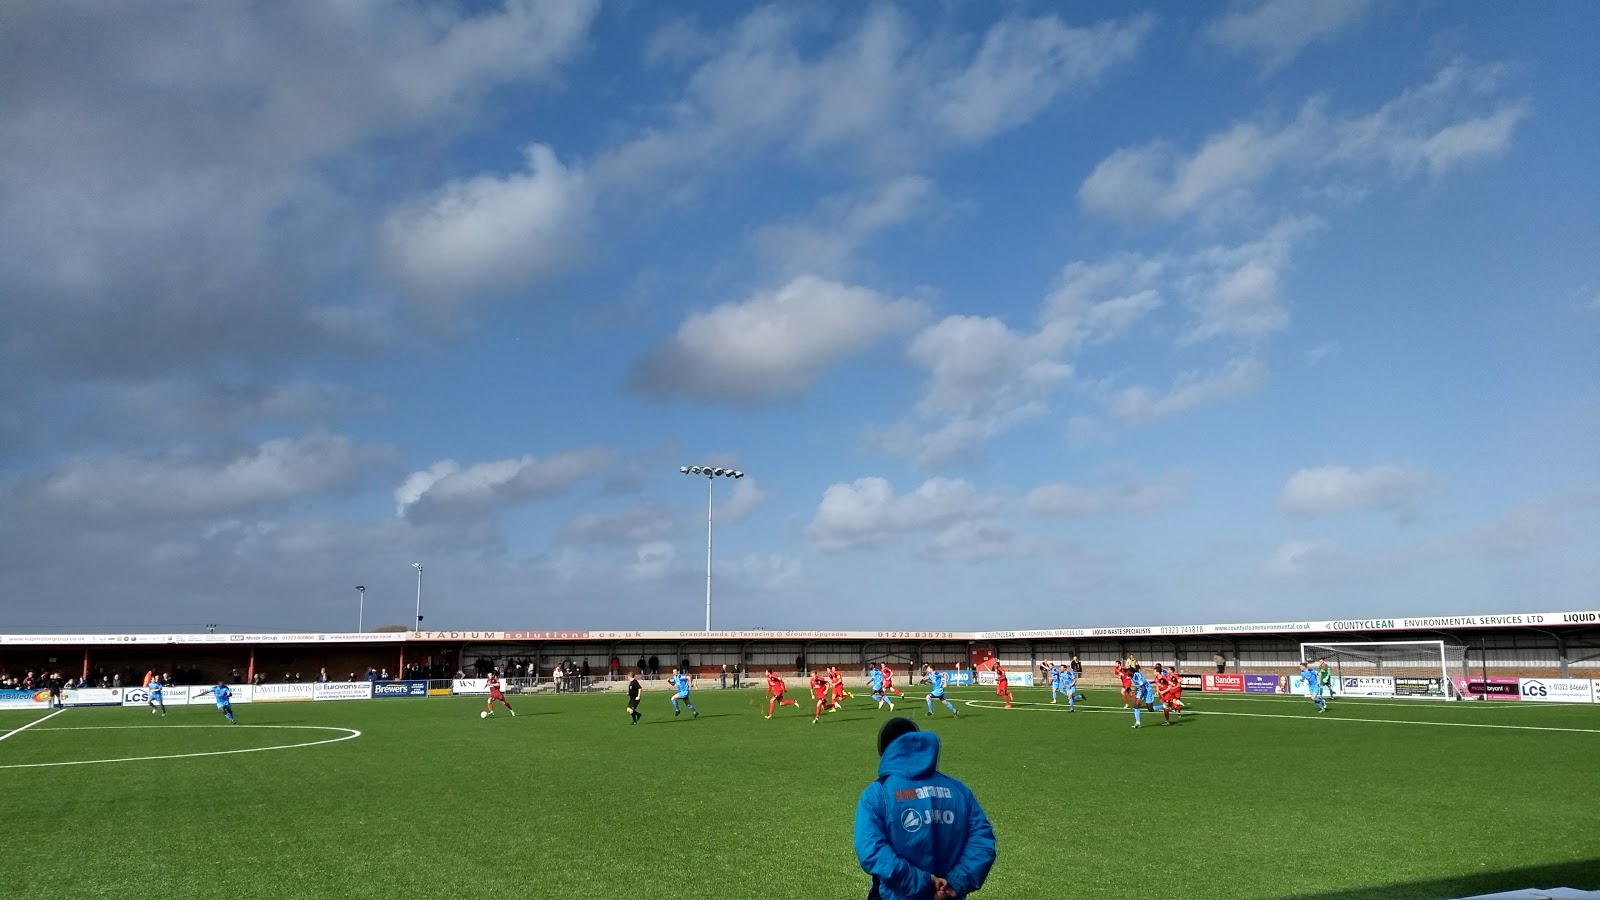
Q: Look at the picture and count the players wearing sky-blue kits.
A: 10